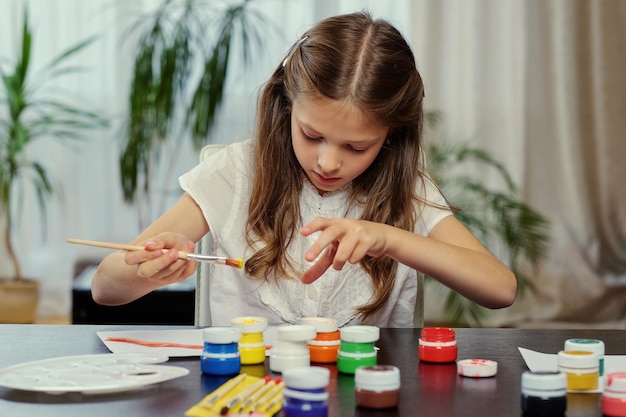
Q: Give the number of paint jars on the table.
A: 12